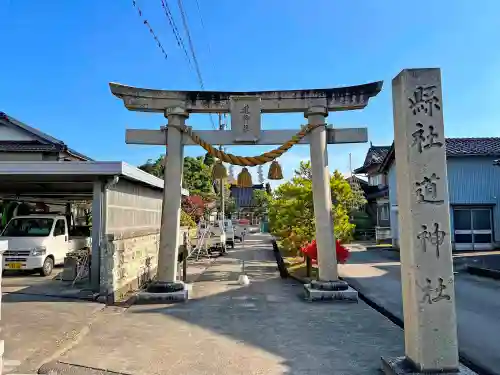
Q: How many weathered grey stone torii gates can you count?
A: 1